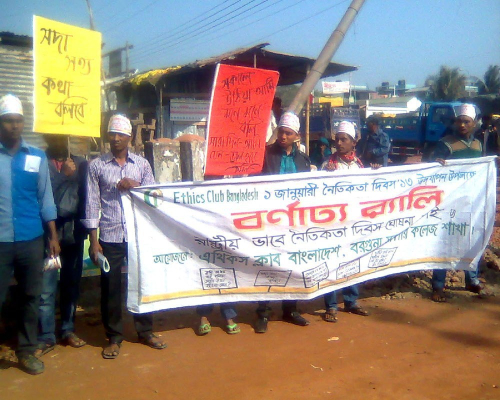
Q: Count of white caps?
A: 5